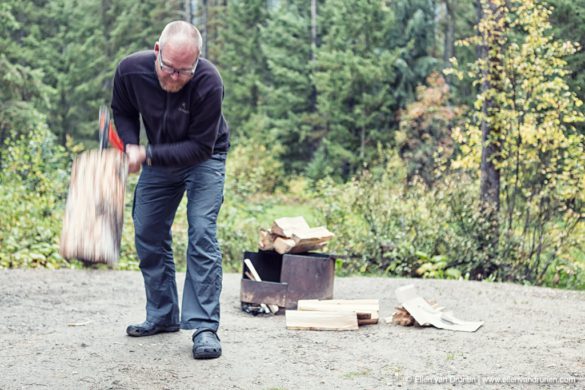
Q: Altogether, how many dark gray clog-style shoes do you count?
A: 2